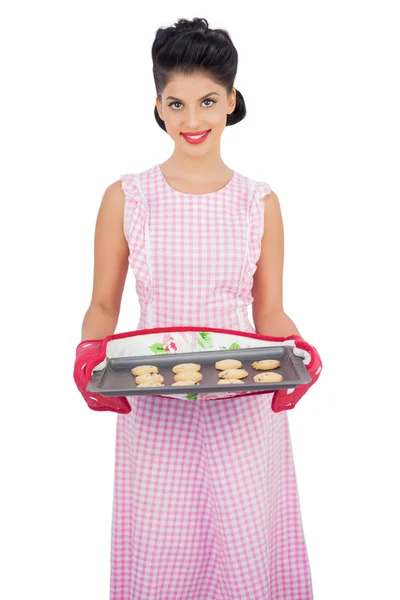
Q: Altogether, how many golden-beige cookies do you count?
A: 11